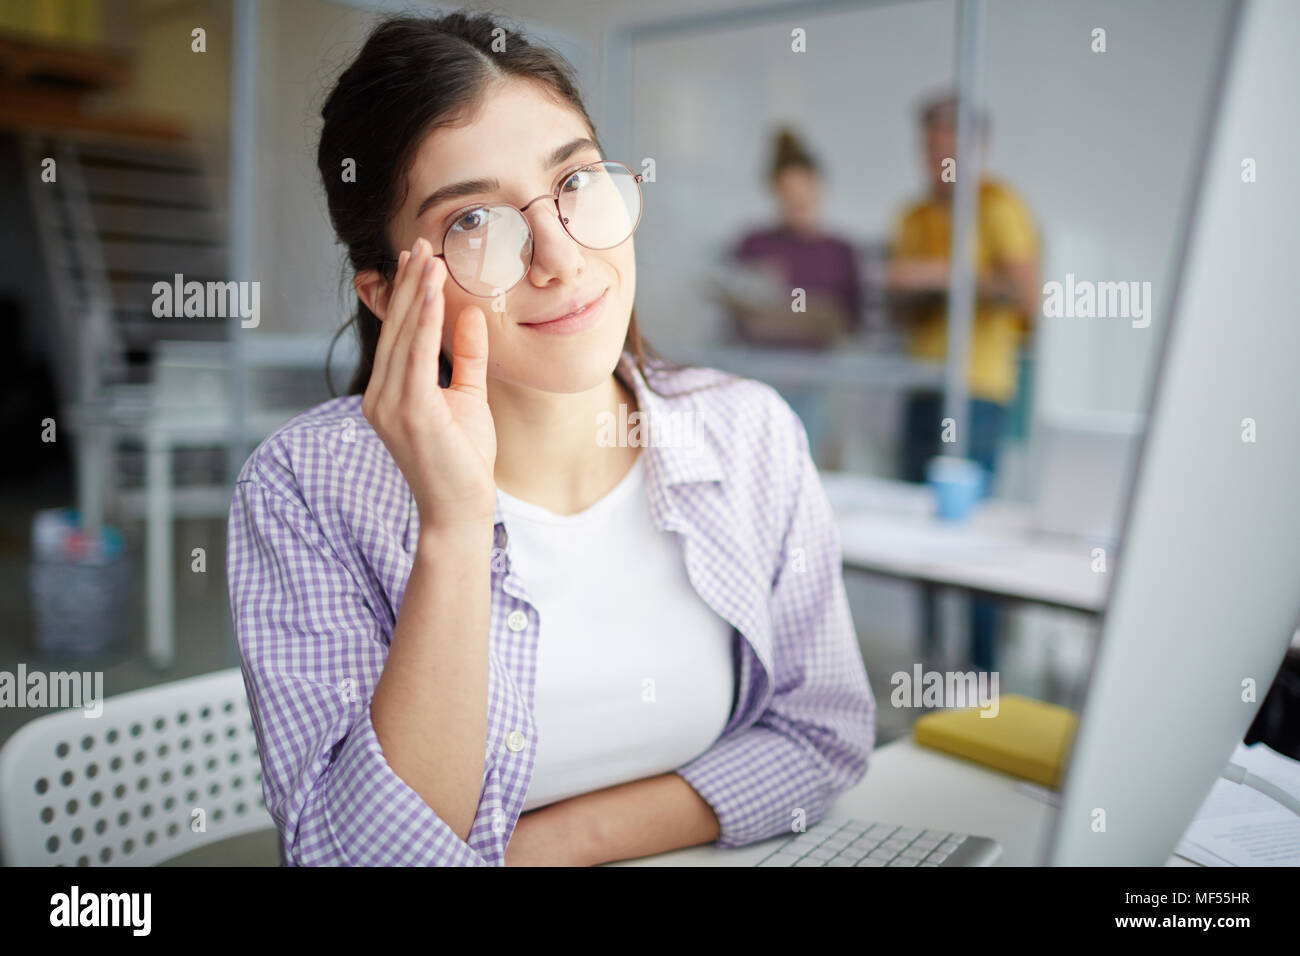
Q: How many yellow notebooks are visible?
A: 1